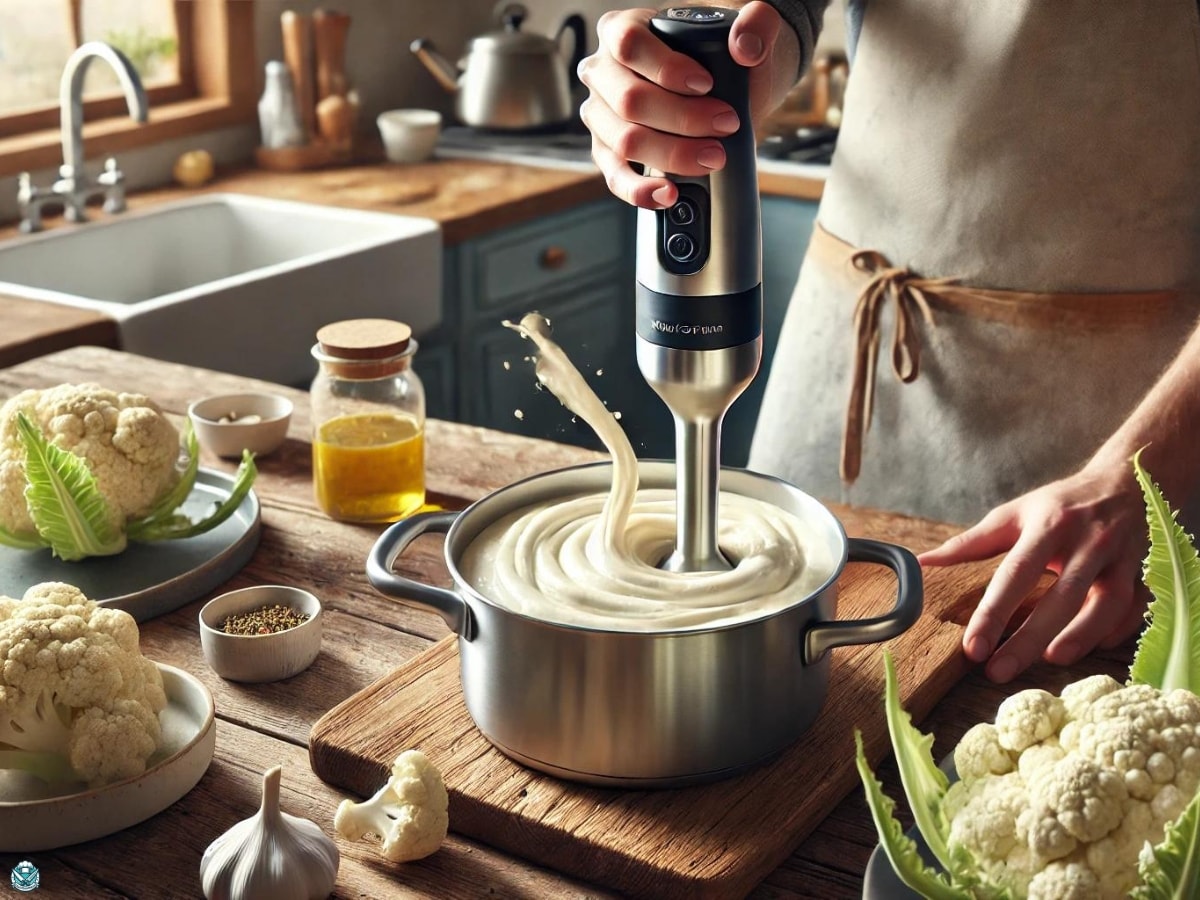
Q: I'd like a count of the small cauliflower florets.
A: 1